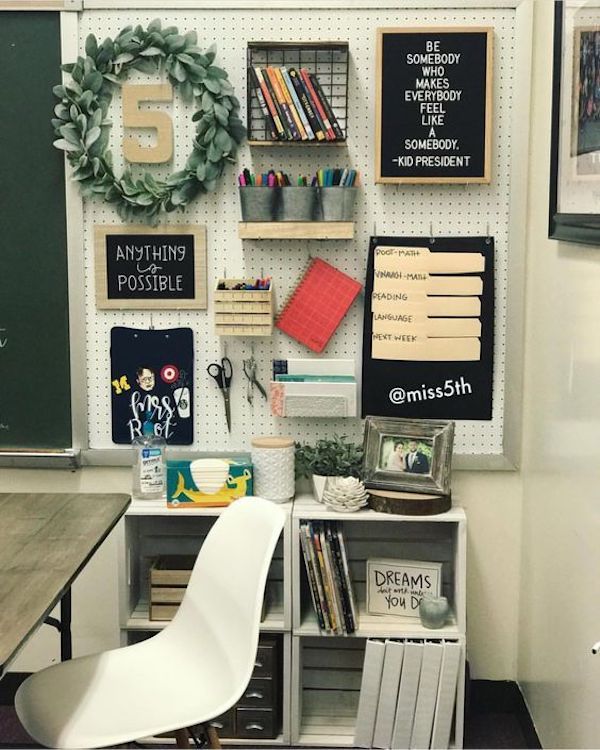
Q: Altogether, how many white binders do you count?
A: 5